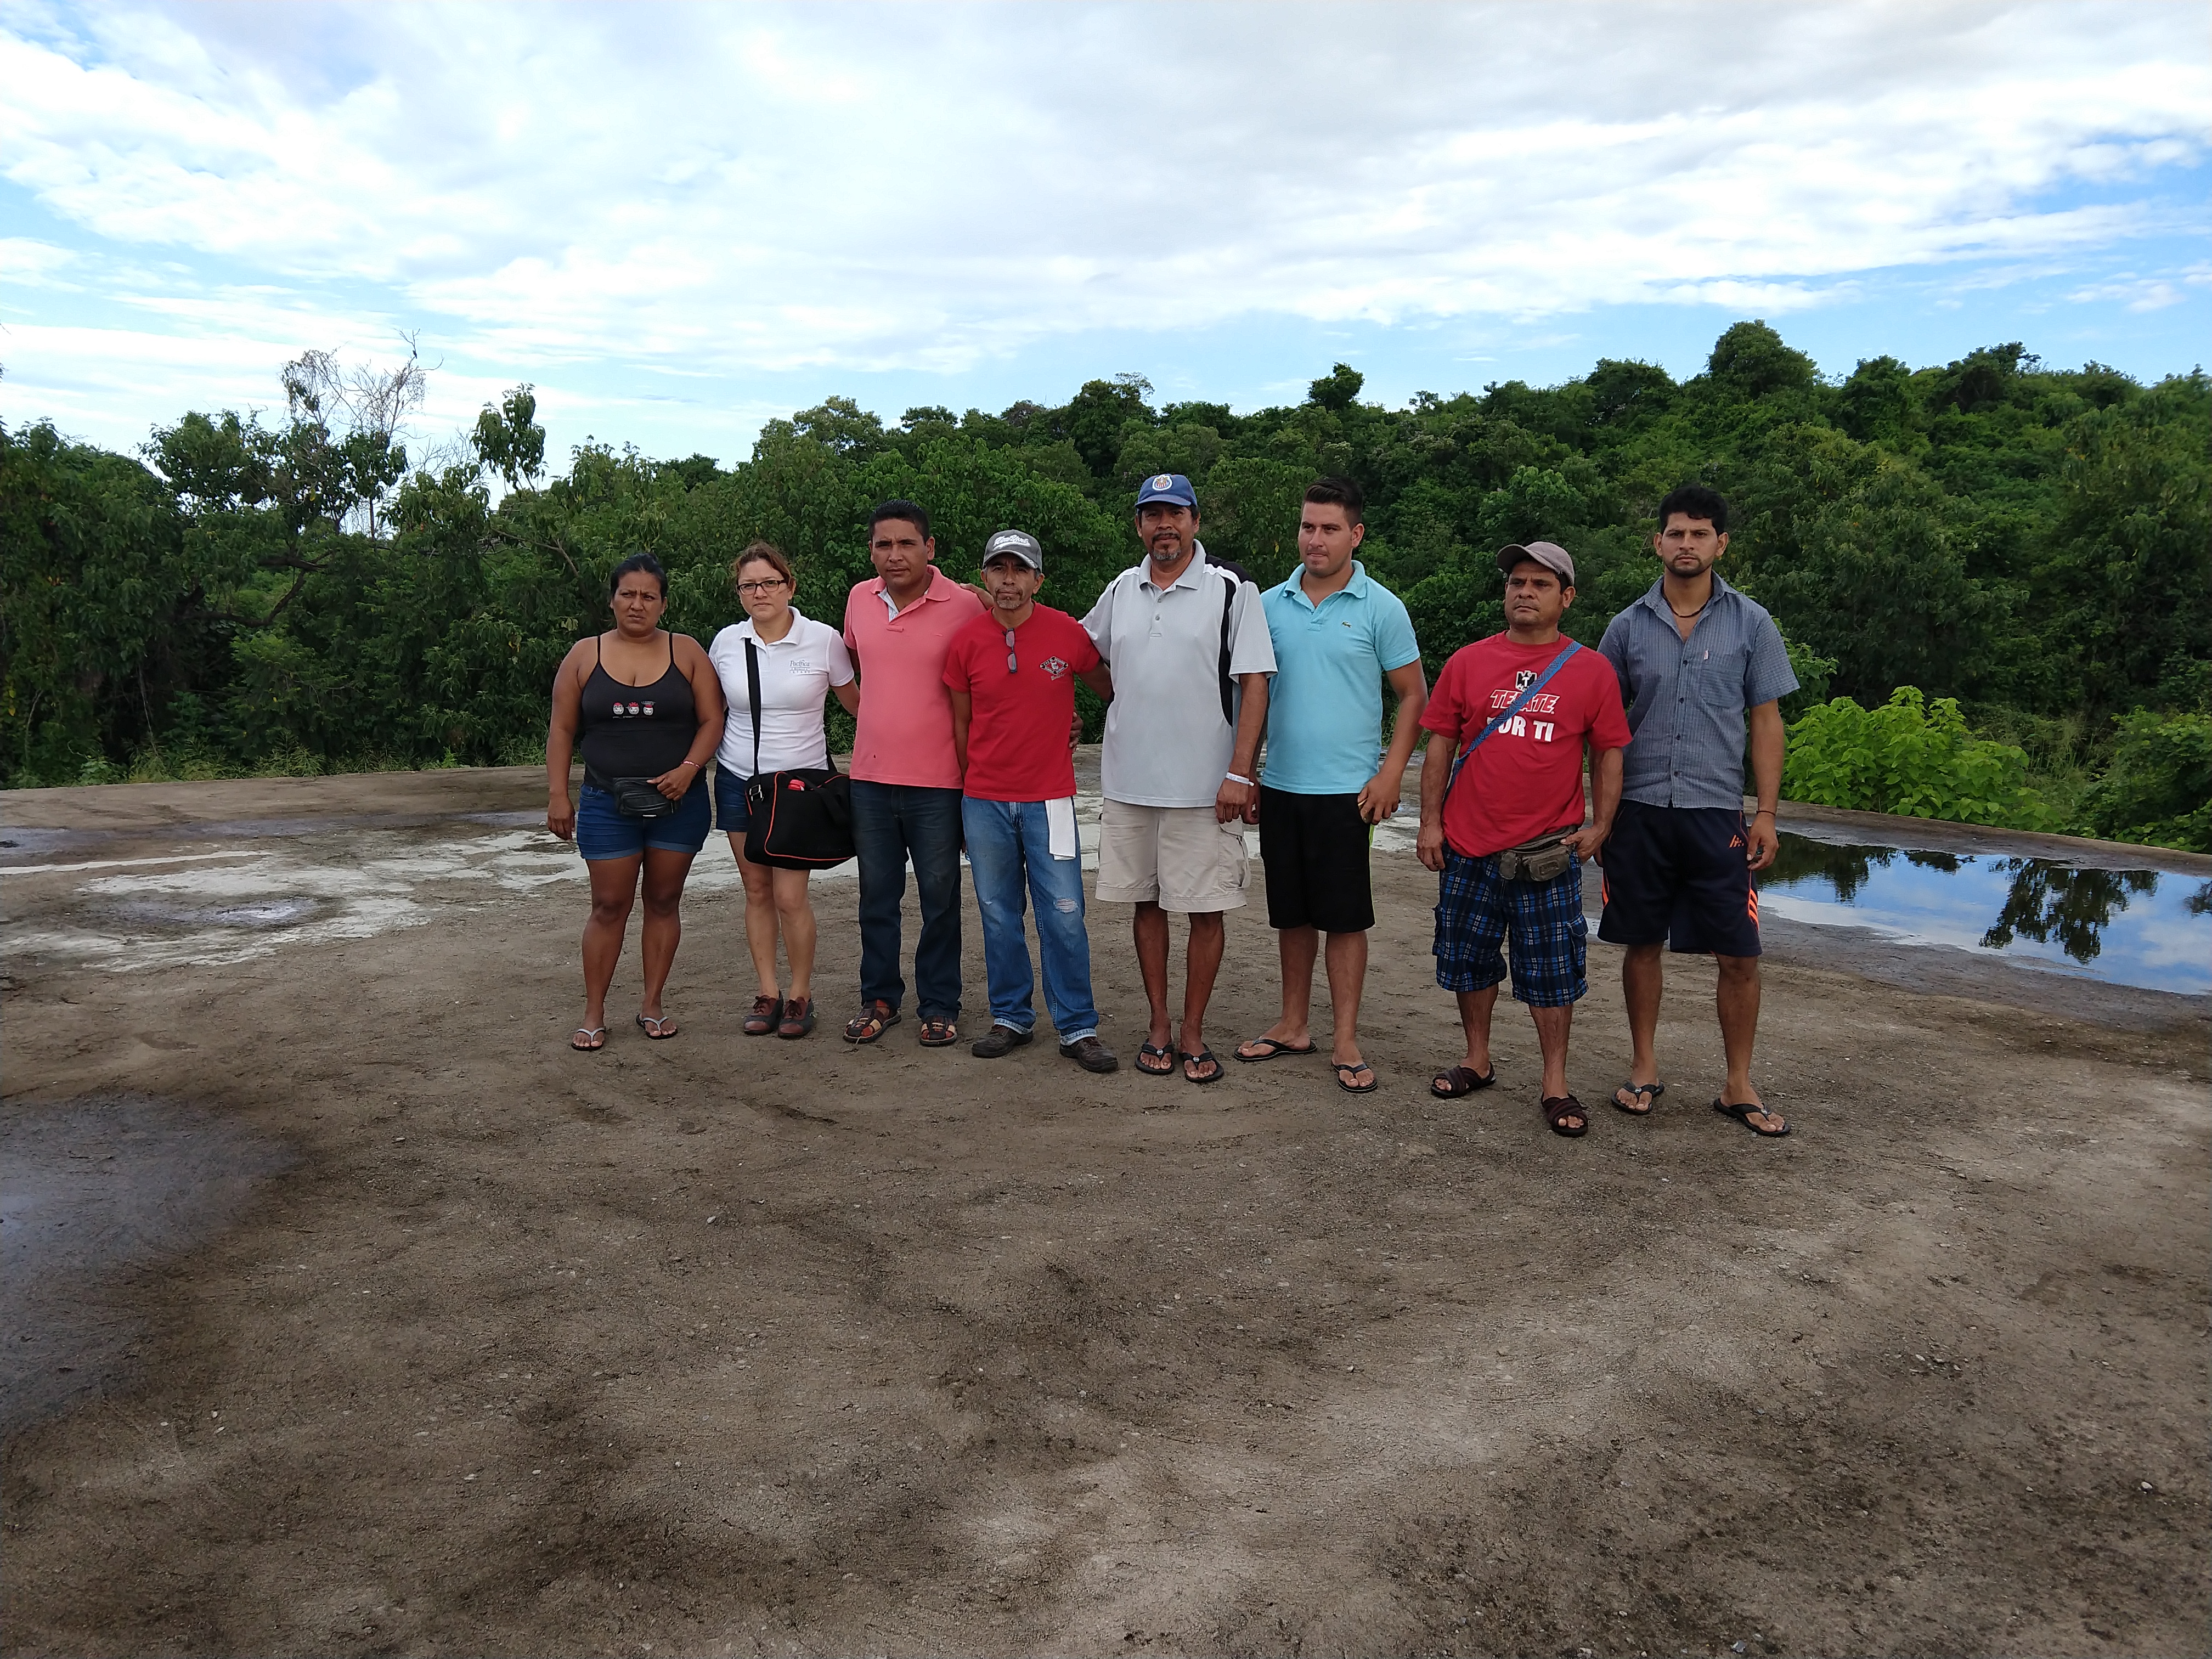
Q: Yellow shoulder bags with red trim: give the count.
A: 0